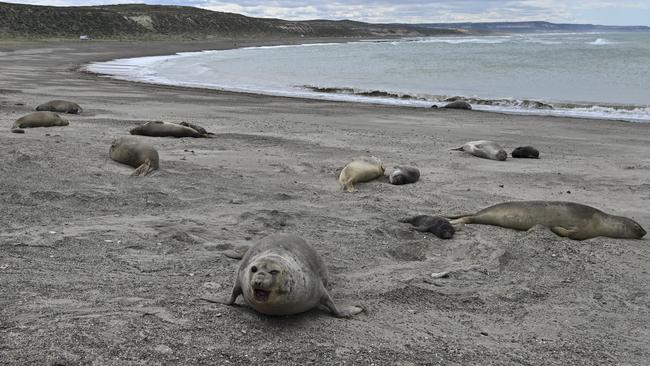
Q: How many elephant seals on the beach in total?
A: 13